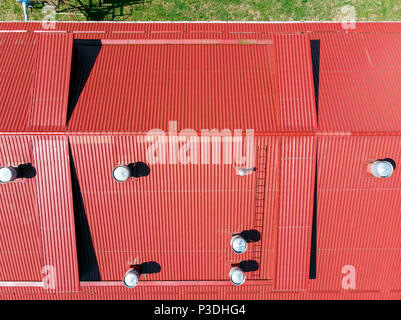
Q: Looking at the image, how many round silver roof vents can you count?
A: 6